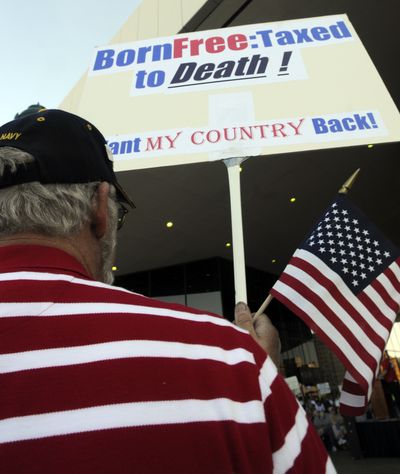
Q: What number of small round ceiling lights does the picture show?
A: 7